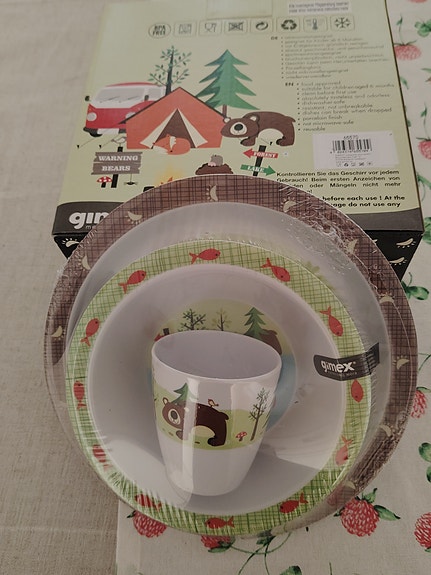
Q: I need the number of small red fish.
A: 12